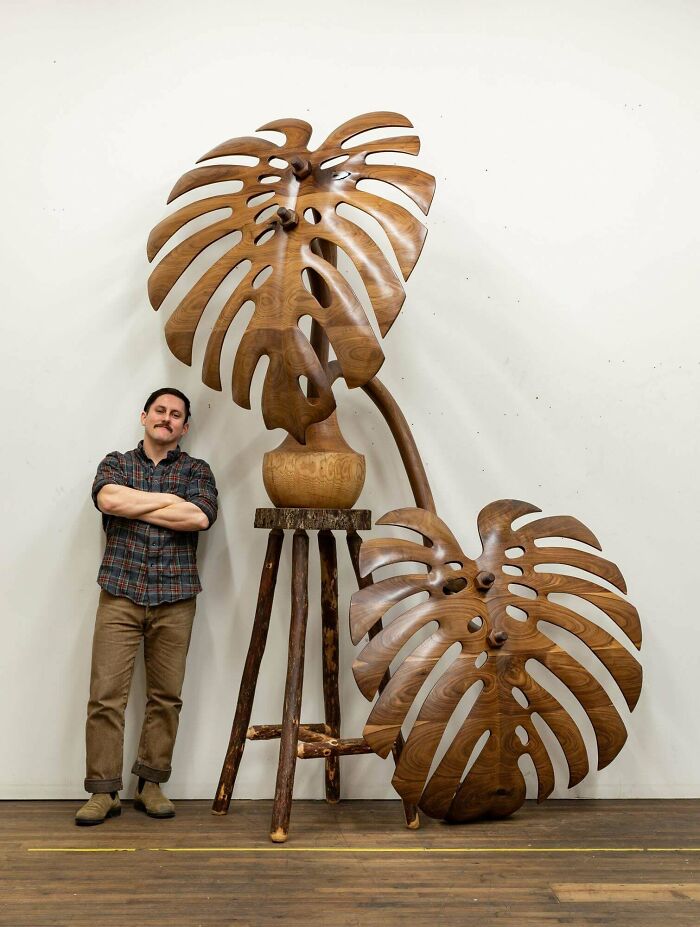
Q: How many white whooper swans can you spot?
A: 0